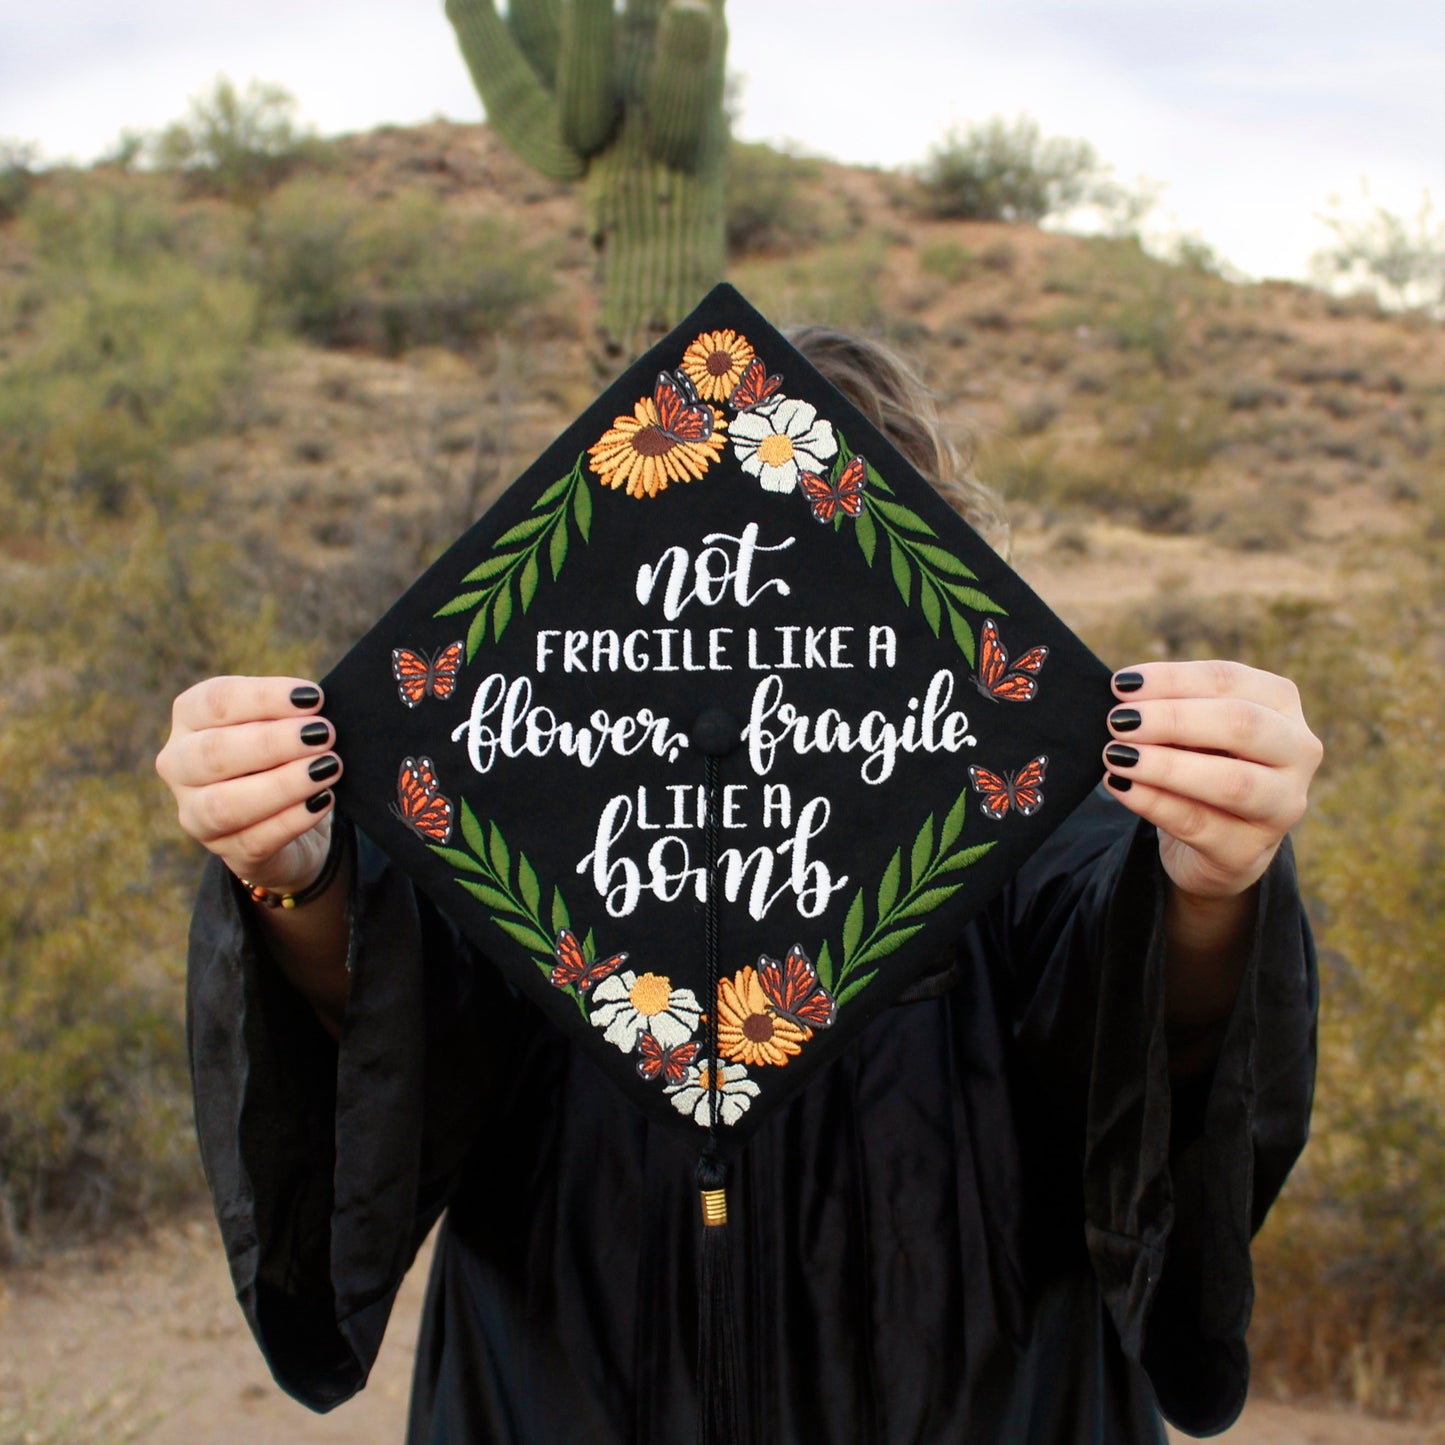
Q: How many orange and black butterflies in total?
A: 10